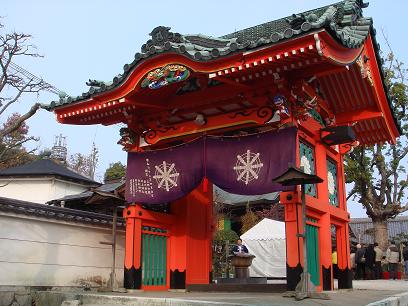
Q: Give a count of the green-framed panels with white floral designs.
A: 2